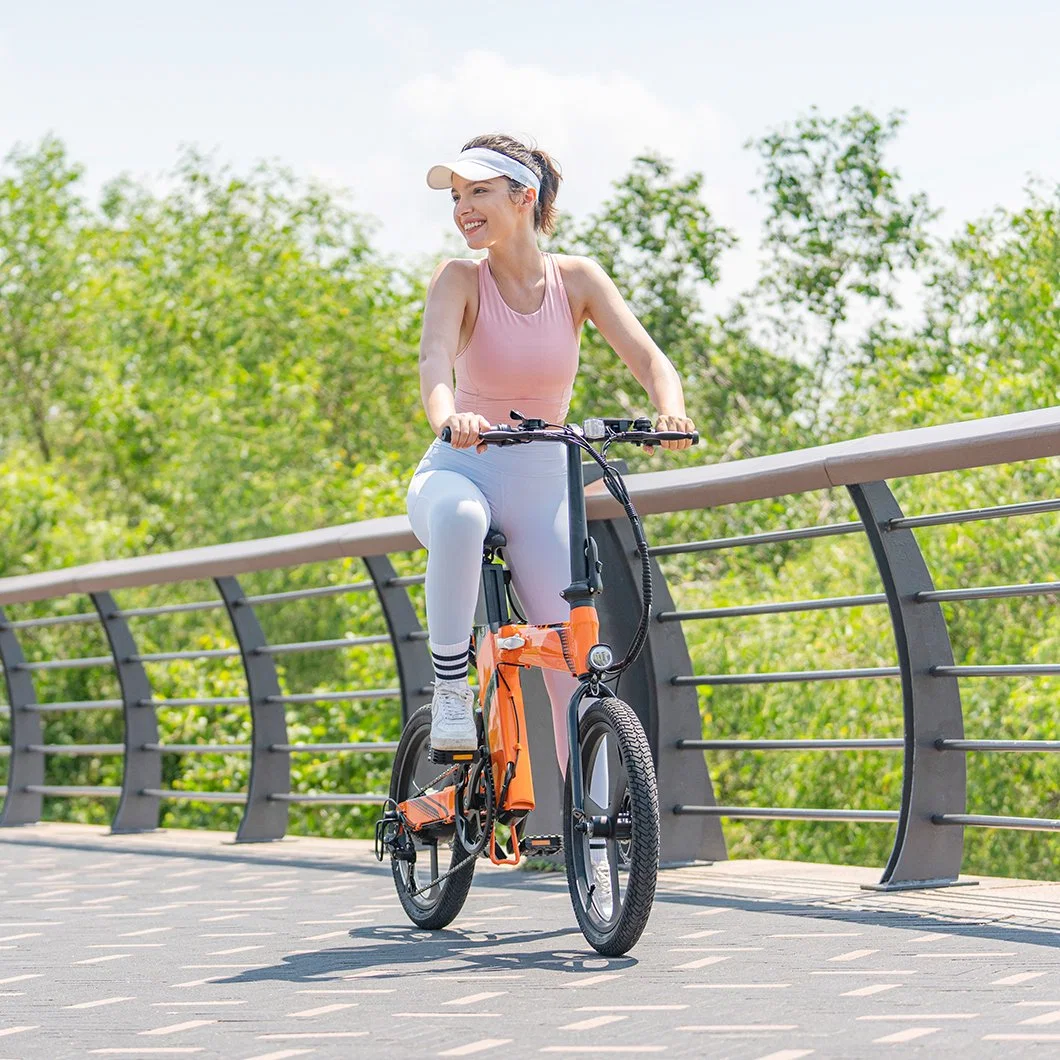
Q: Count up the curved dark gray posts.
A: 6